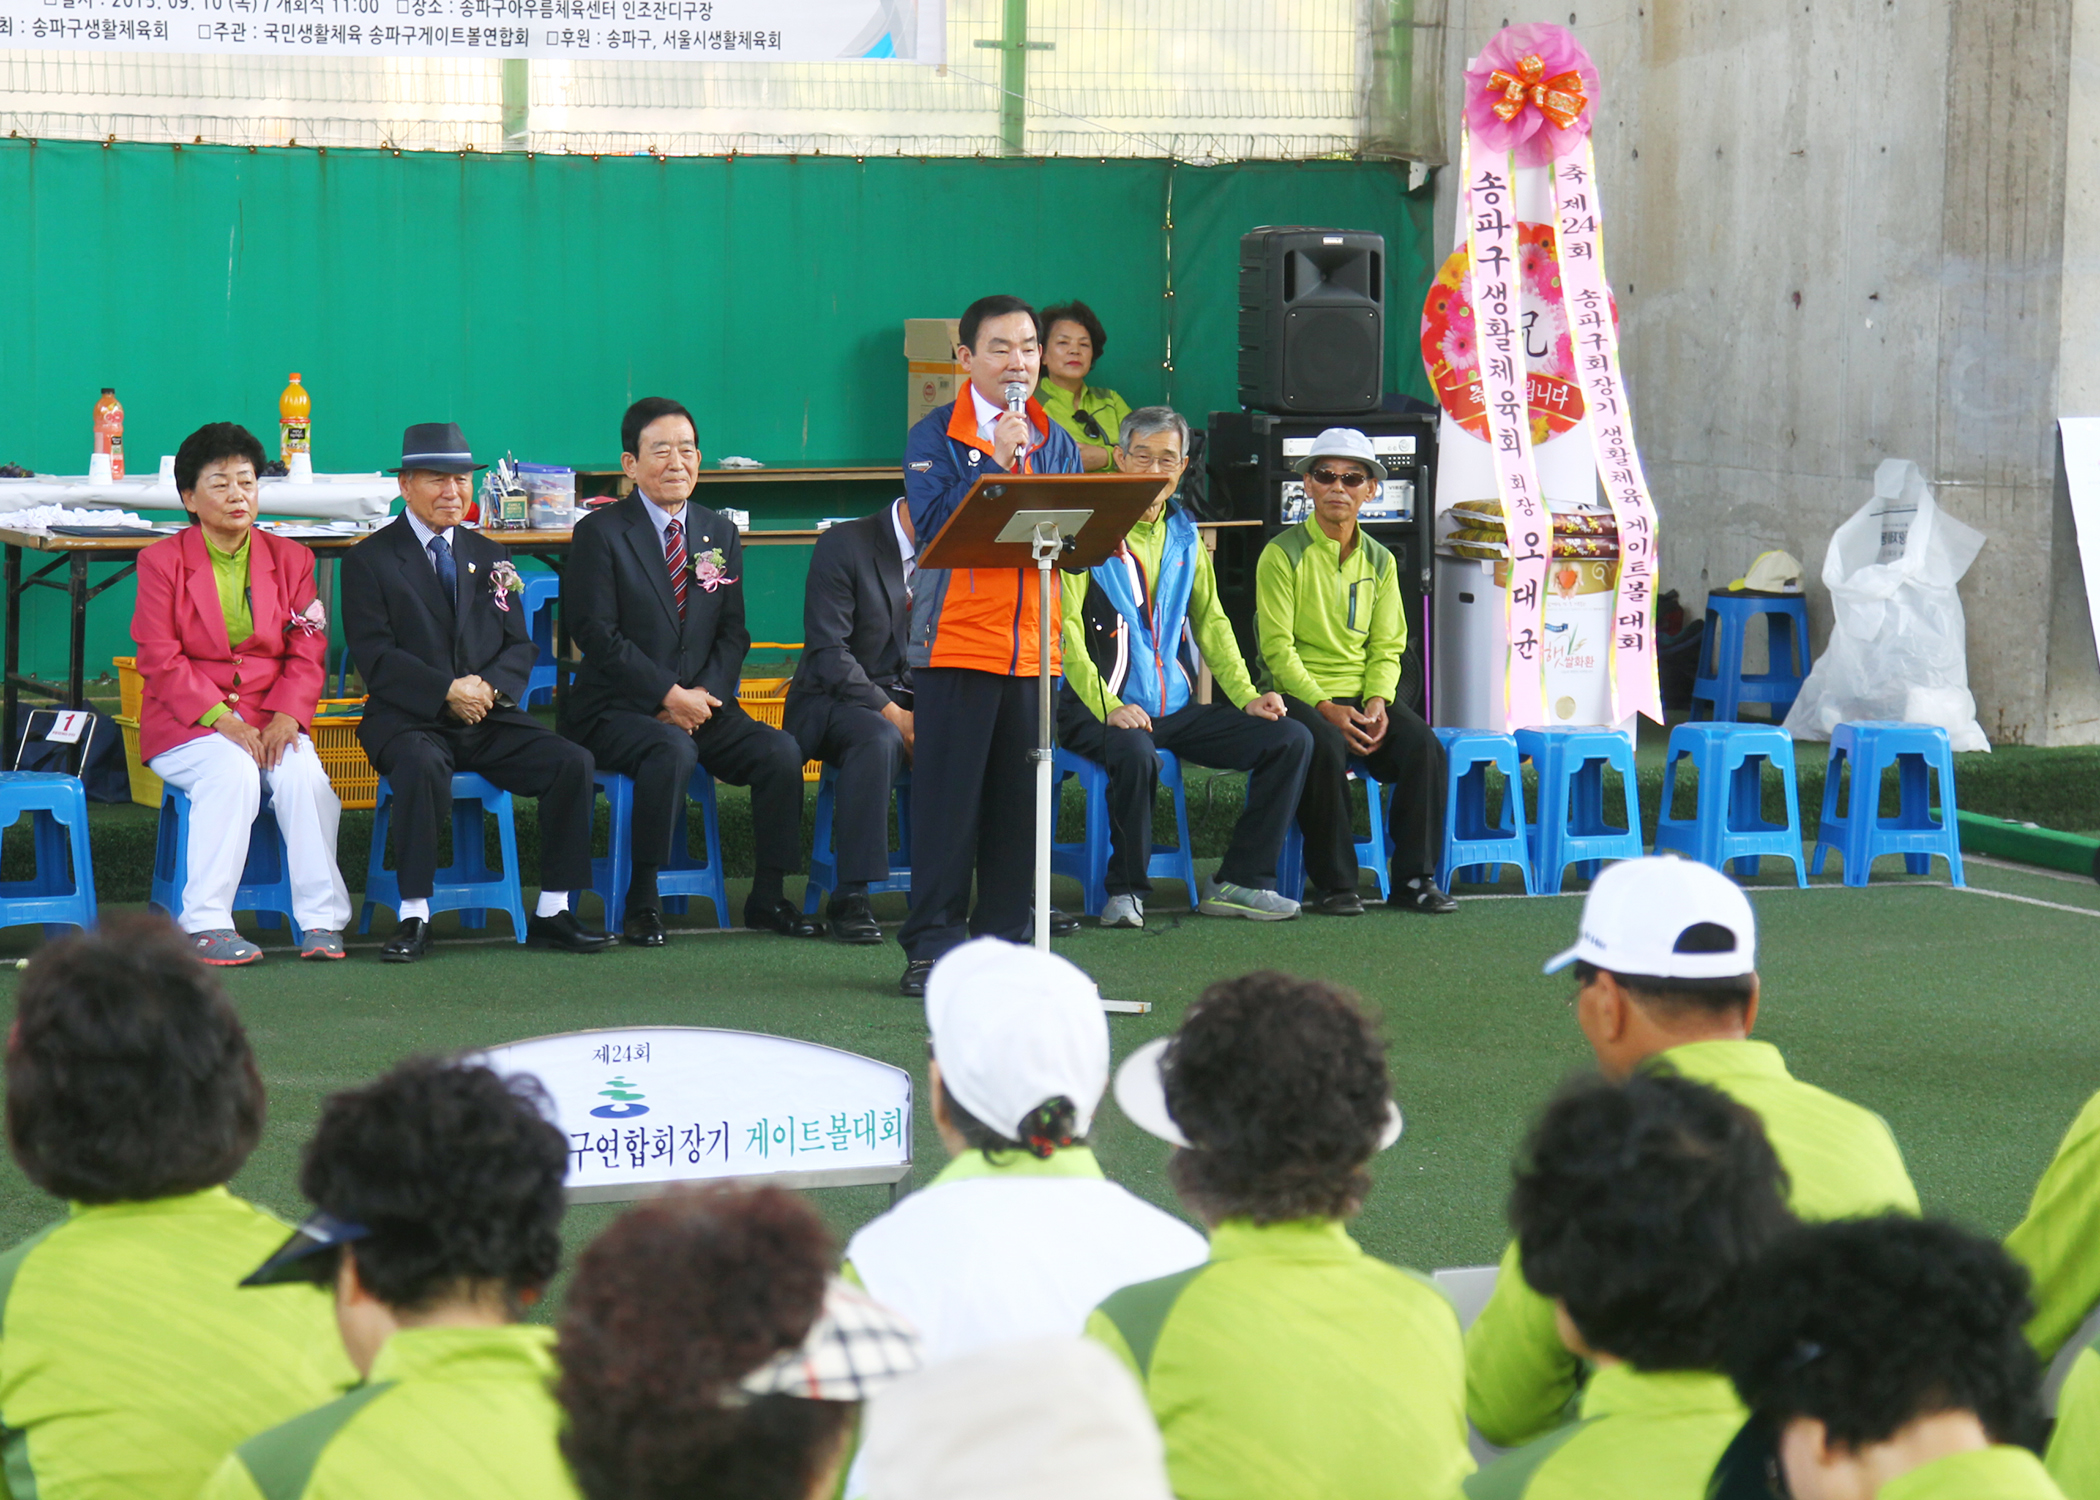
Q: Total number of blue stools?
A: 13